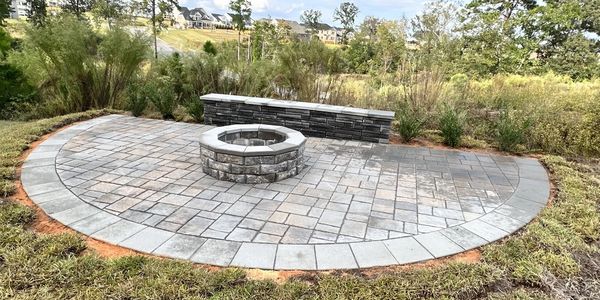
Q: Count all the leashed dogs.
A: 0